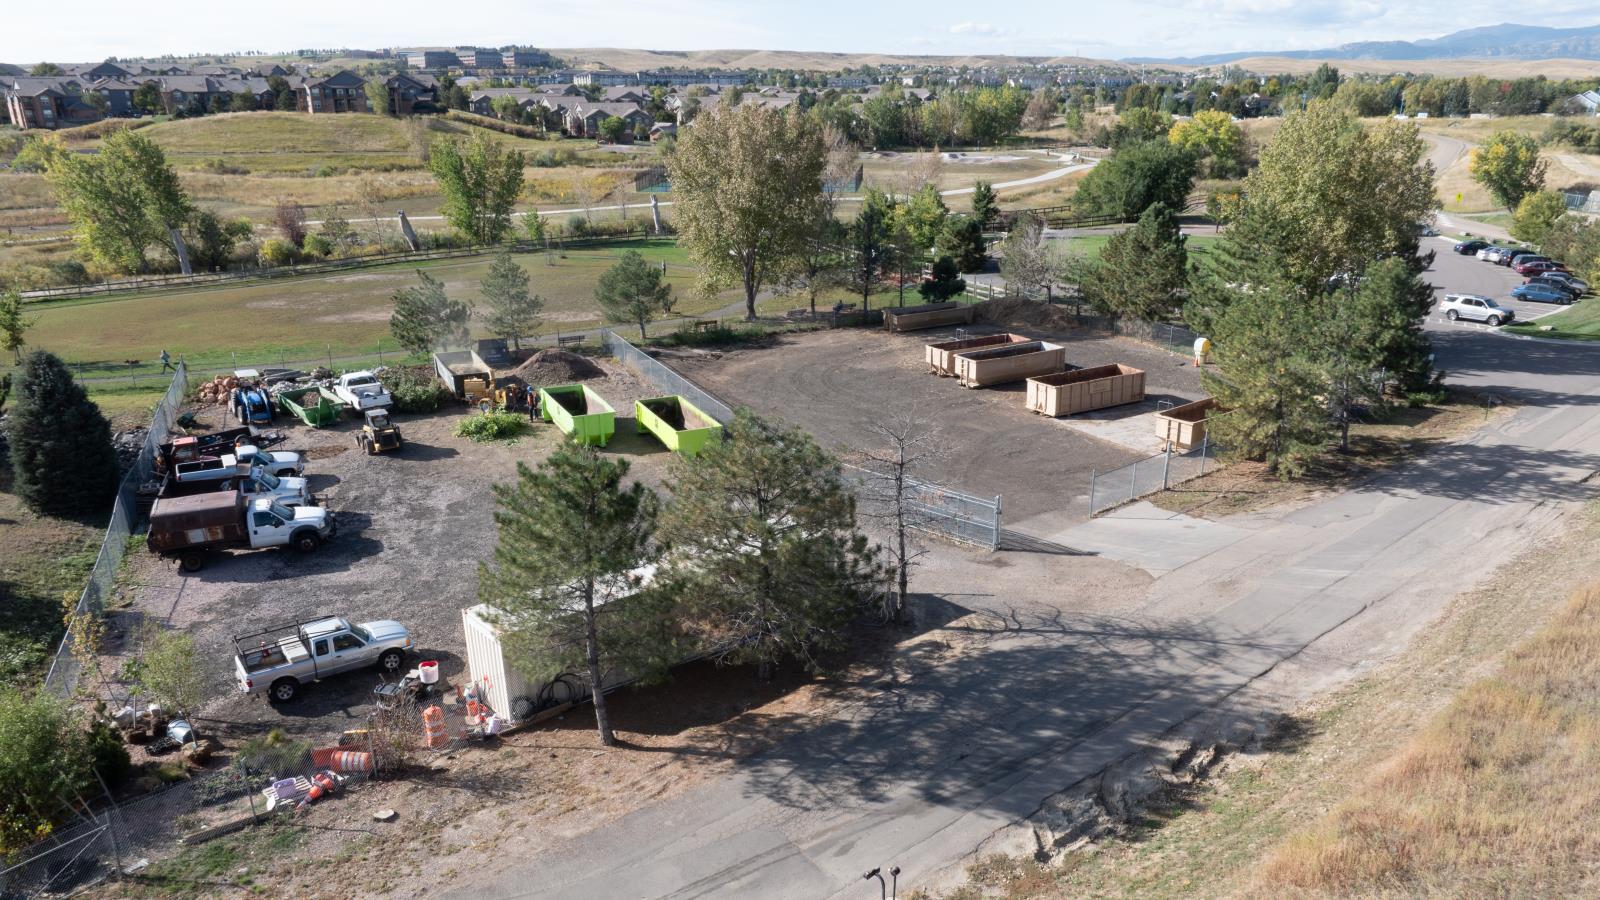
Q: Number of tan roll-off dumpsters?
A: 5